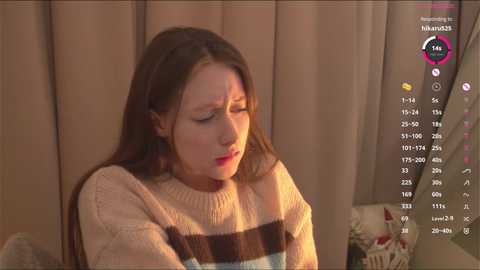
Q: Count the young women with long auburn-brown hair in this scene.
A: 1